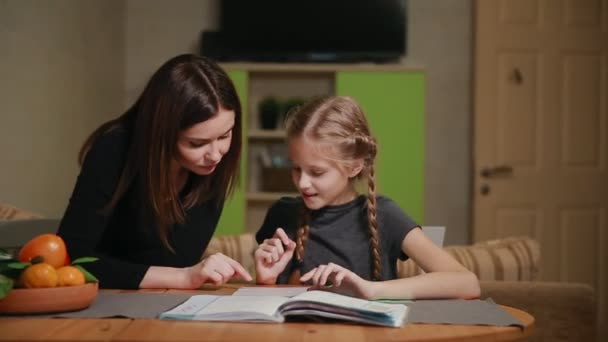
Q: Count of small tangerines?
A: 2